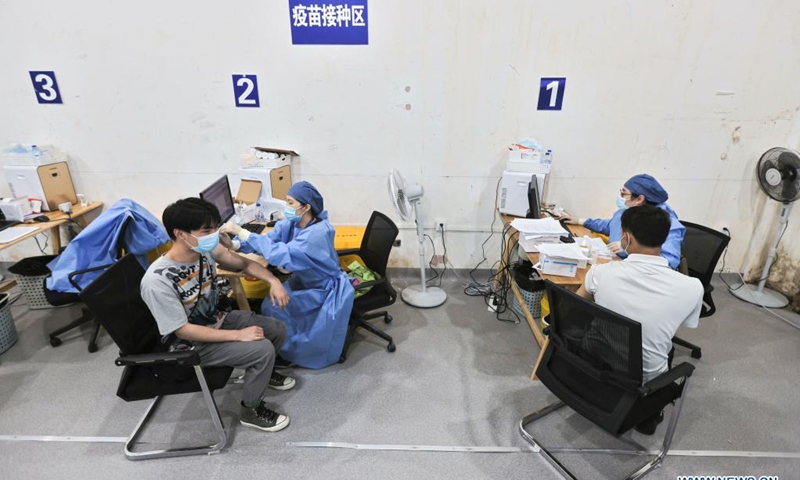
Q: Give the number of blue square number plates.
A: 3